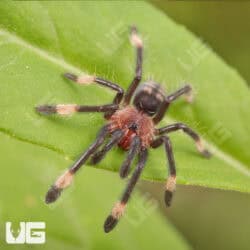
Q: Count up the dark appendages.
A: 10